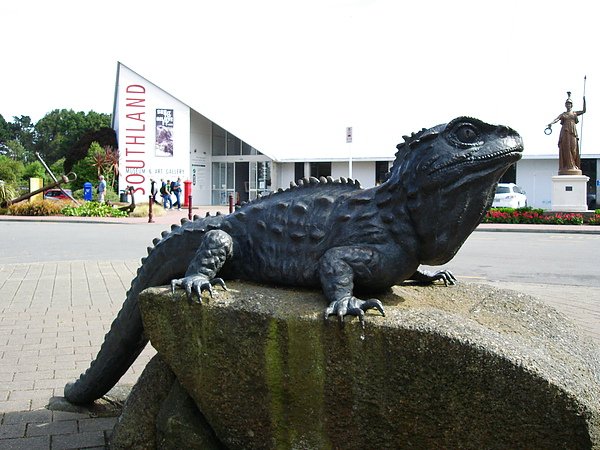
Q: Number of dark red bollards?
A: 3